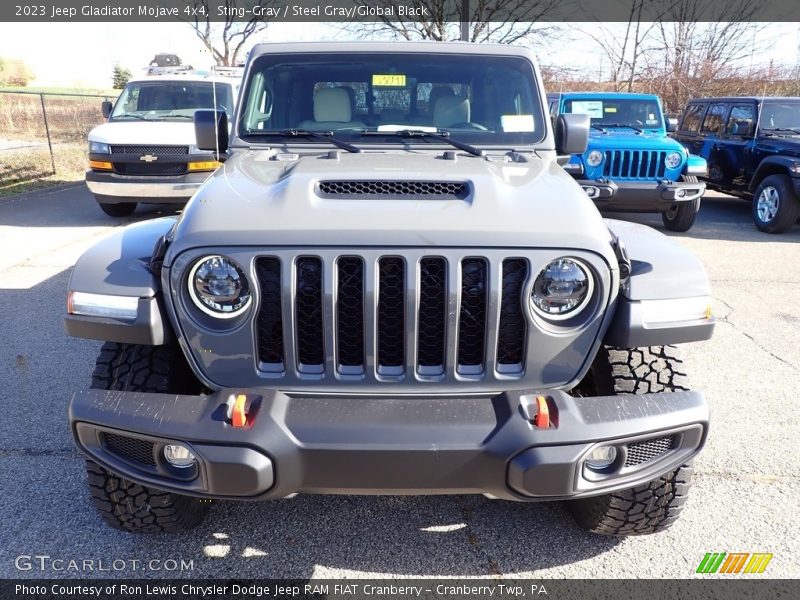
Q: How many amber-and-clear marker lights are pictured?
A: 2